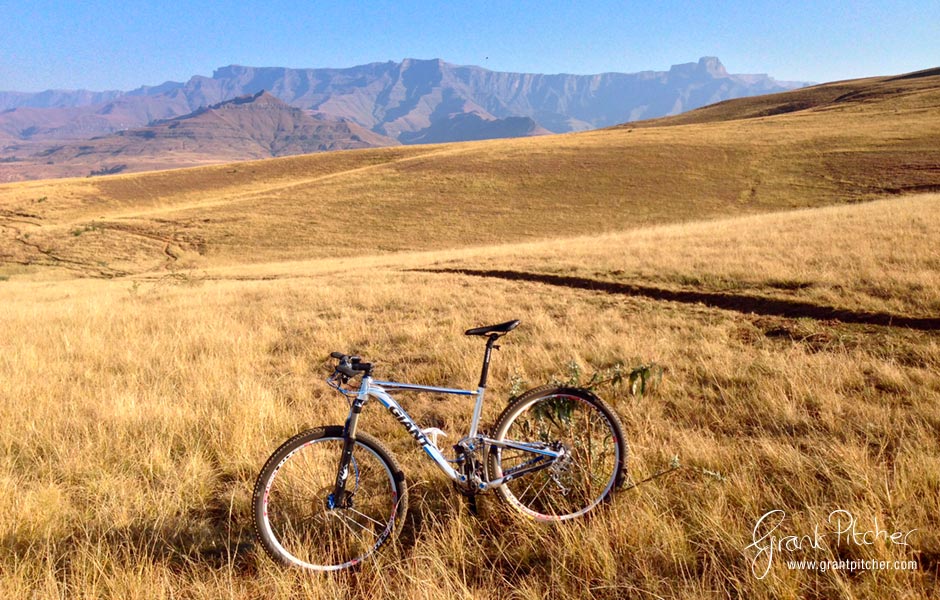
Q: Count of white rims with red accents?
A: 2